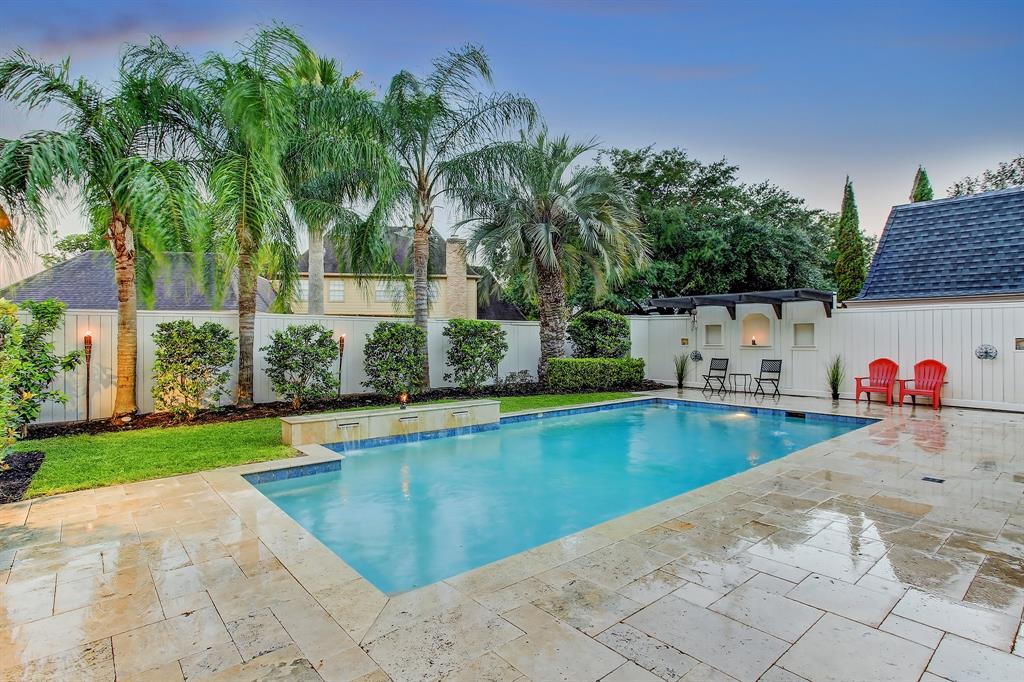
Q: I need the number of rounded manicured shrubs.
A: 5